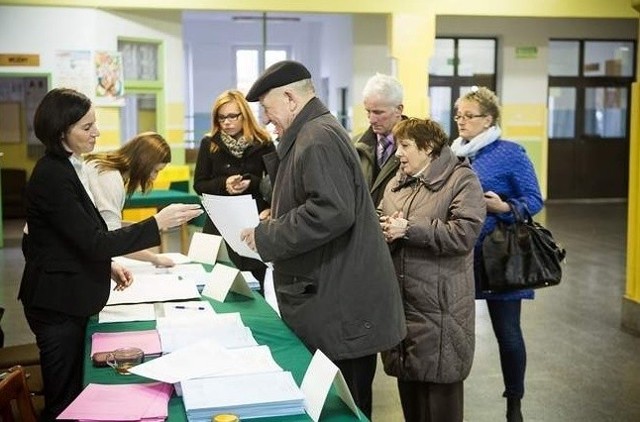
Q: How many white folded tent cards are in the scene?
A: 3